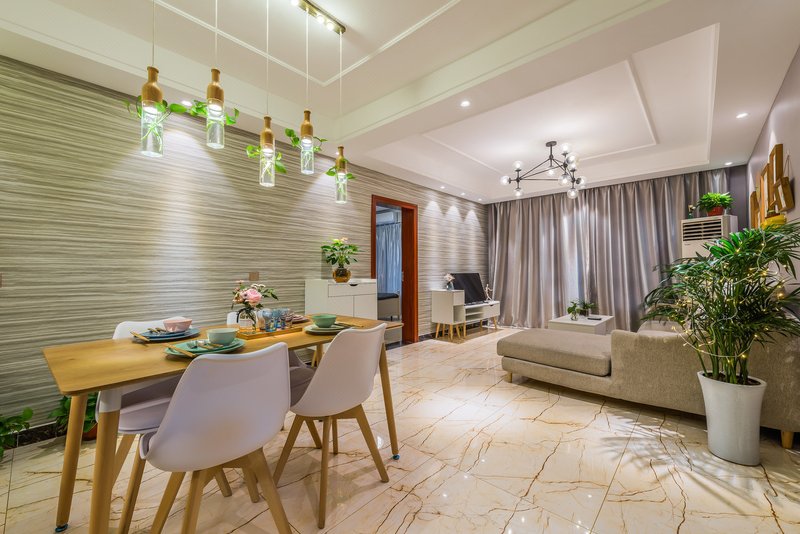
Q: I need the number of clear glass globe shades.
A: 10